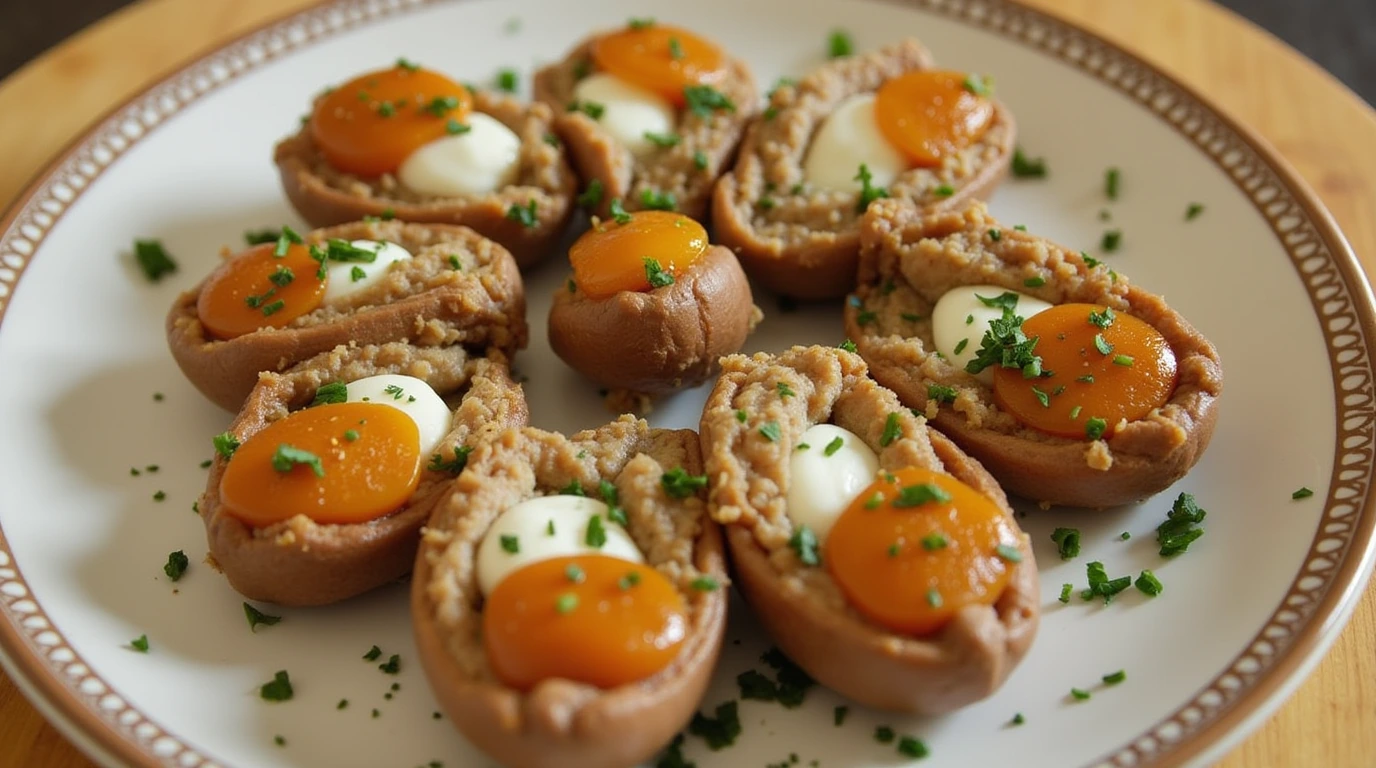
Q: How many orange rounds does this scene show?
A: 9